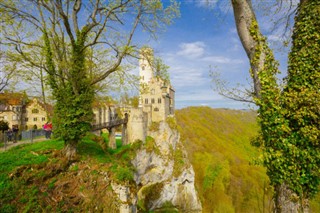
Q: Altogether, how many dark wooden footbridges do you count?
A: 1